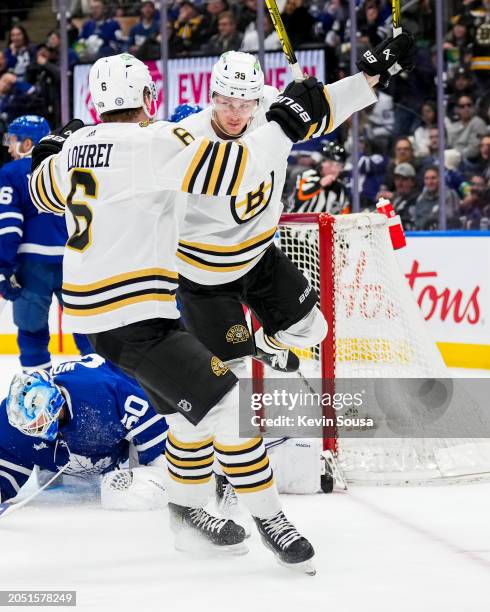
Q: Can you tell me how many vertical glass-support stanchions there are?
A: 5